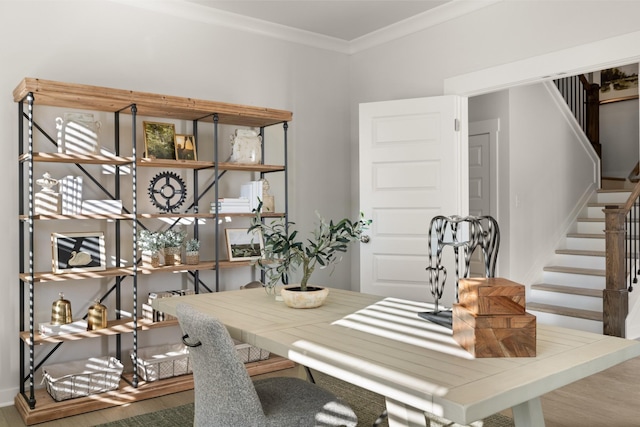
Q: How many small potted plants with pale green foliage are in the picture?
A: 3